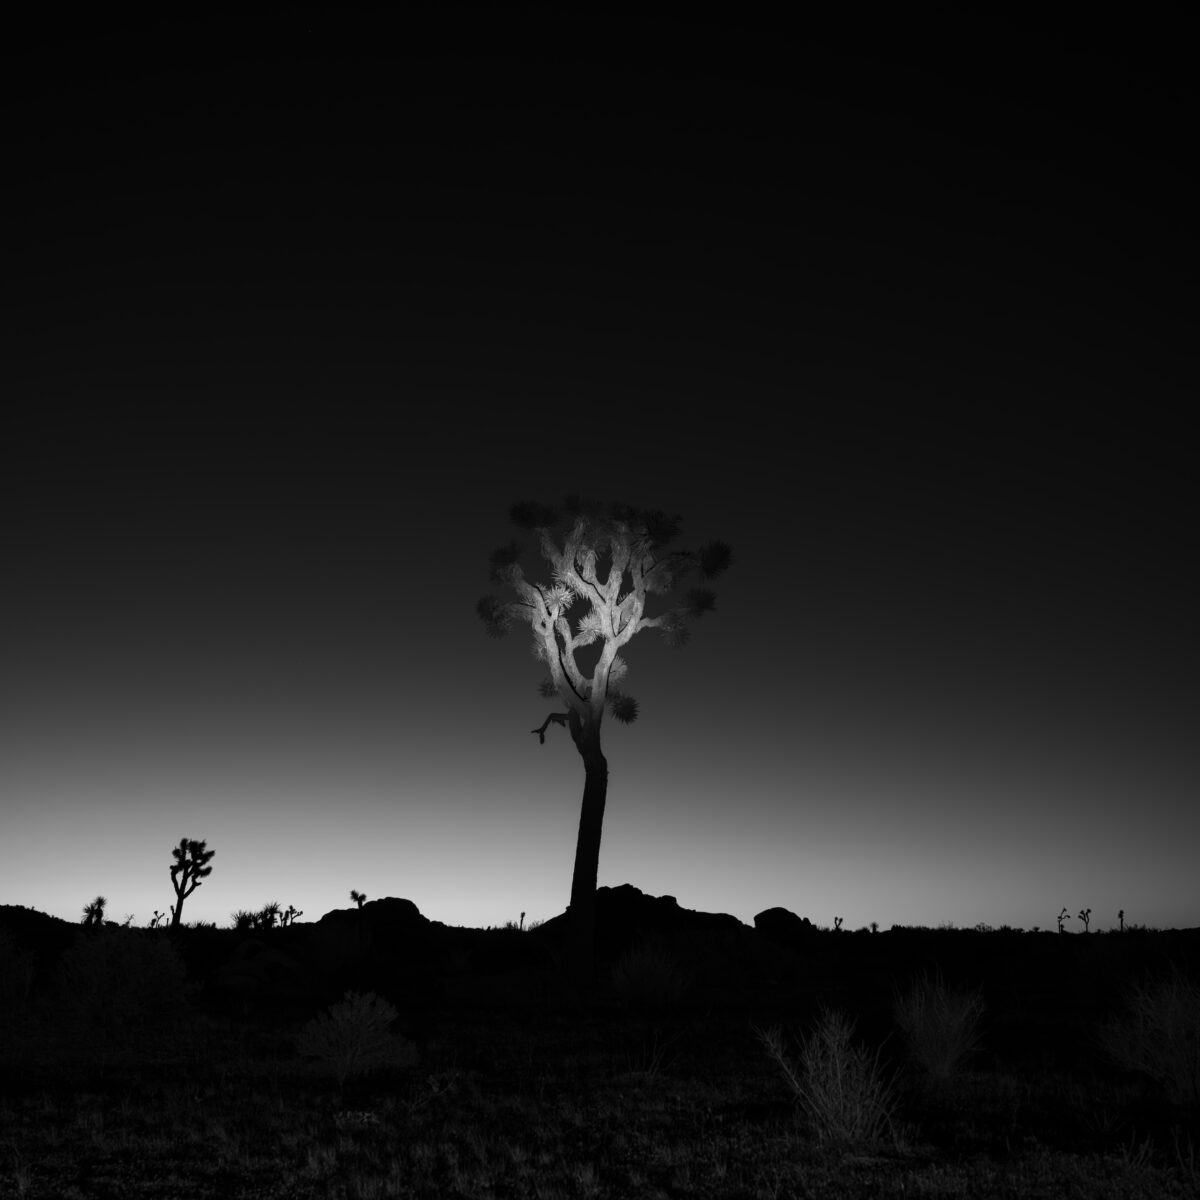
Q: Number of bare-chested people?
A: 0